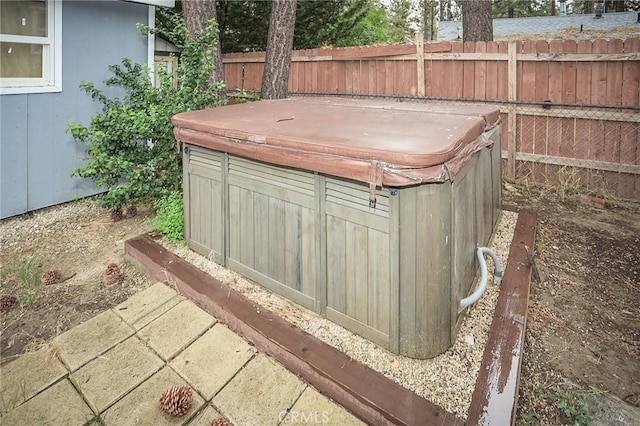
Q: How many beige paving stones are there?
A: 11